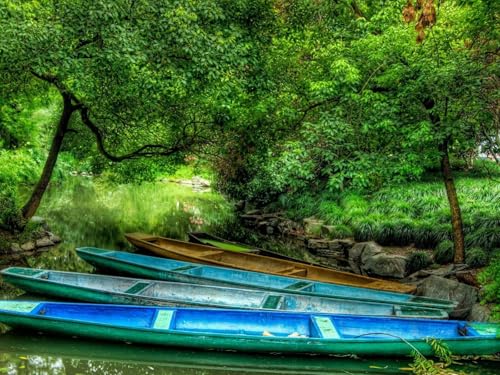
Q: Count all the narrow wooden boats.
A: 5